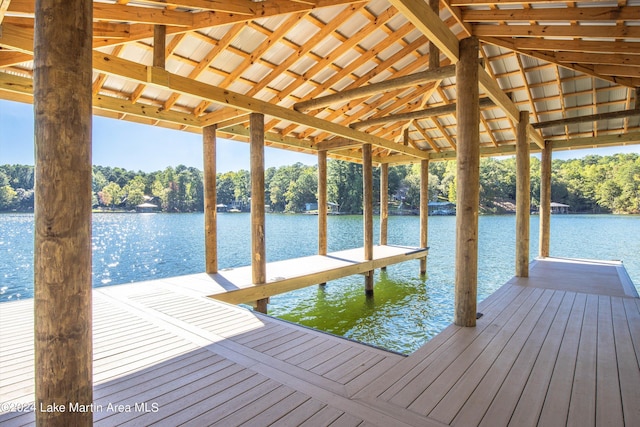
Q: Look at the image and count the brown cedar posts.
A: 10